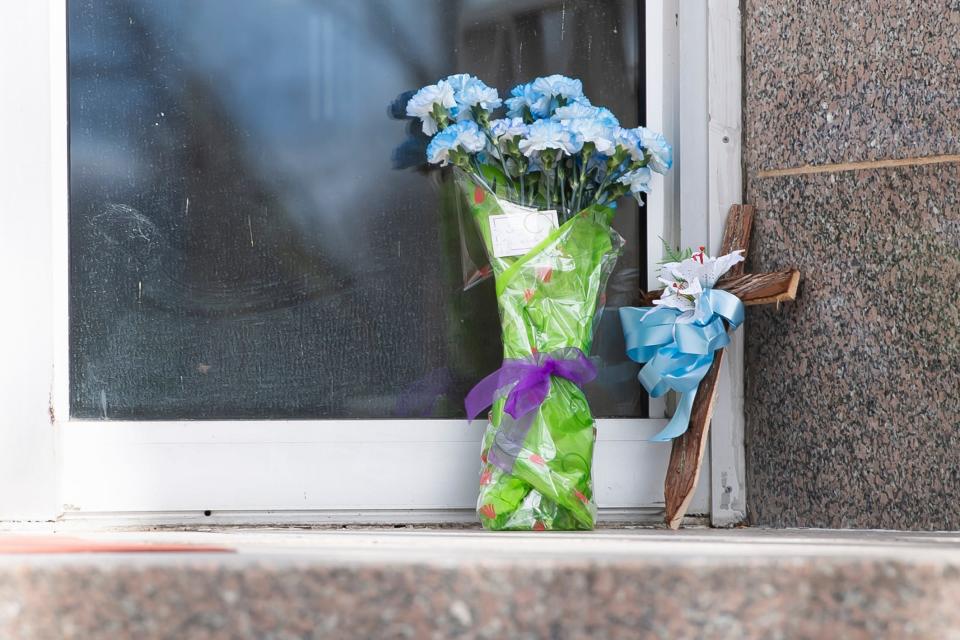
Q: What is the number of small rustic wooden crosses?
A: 1